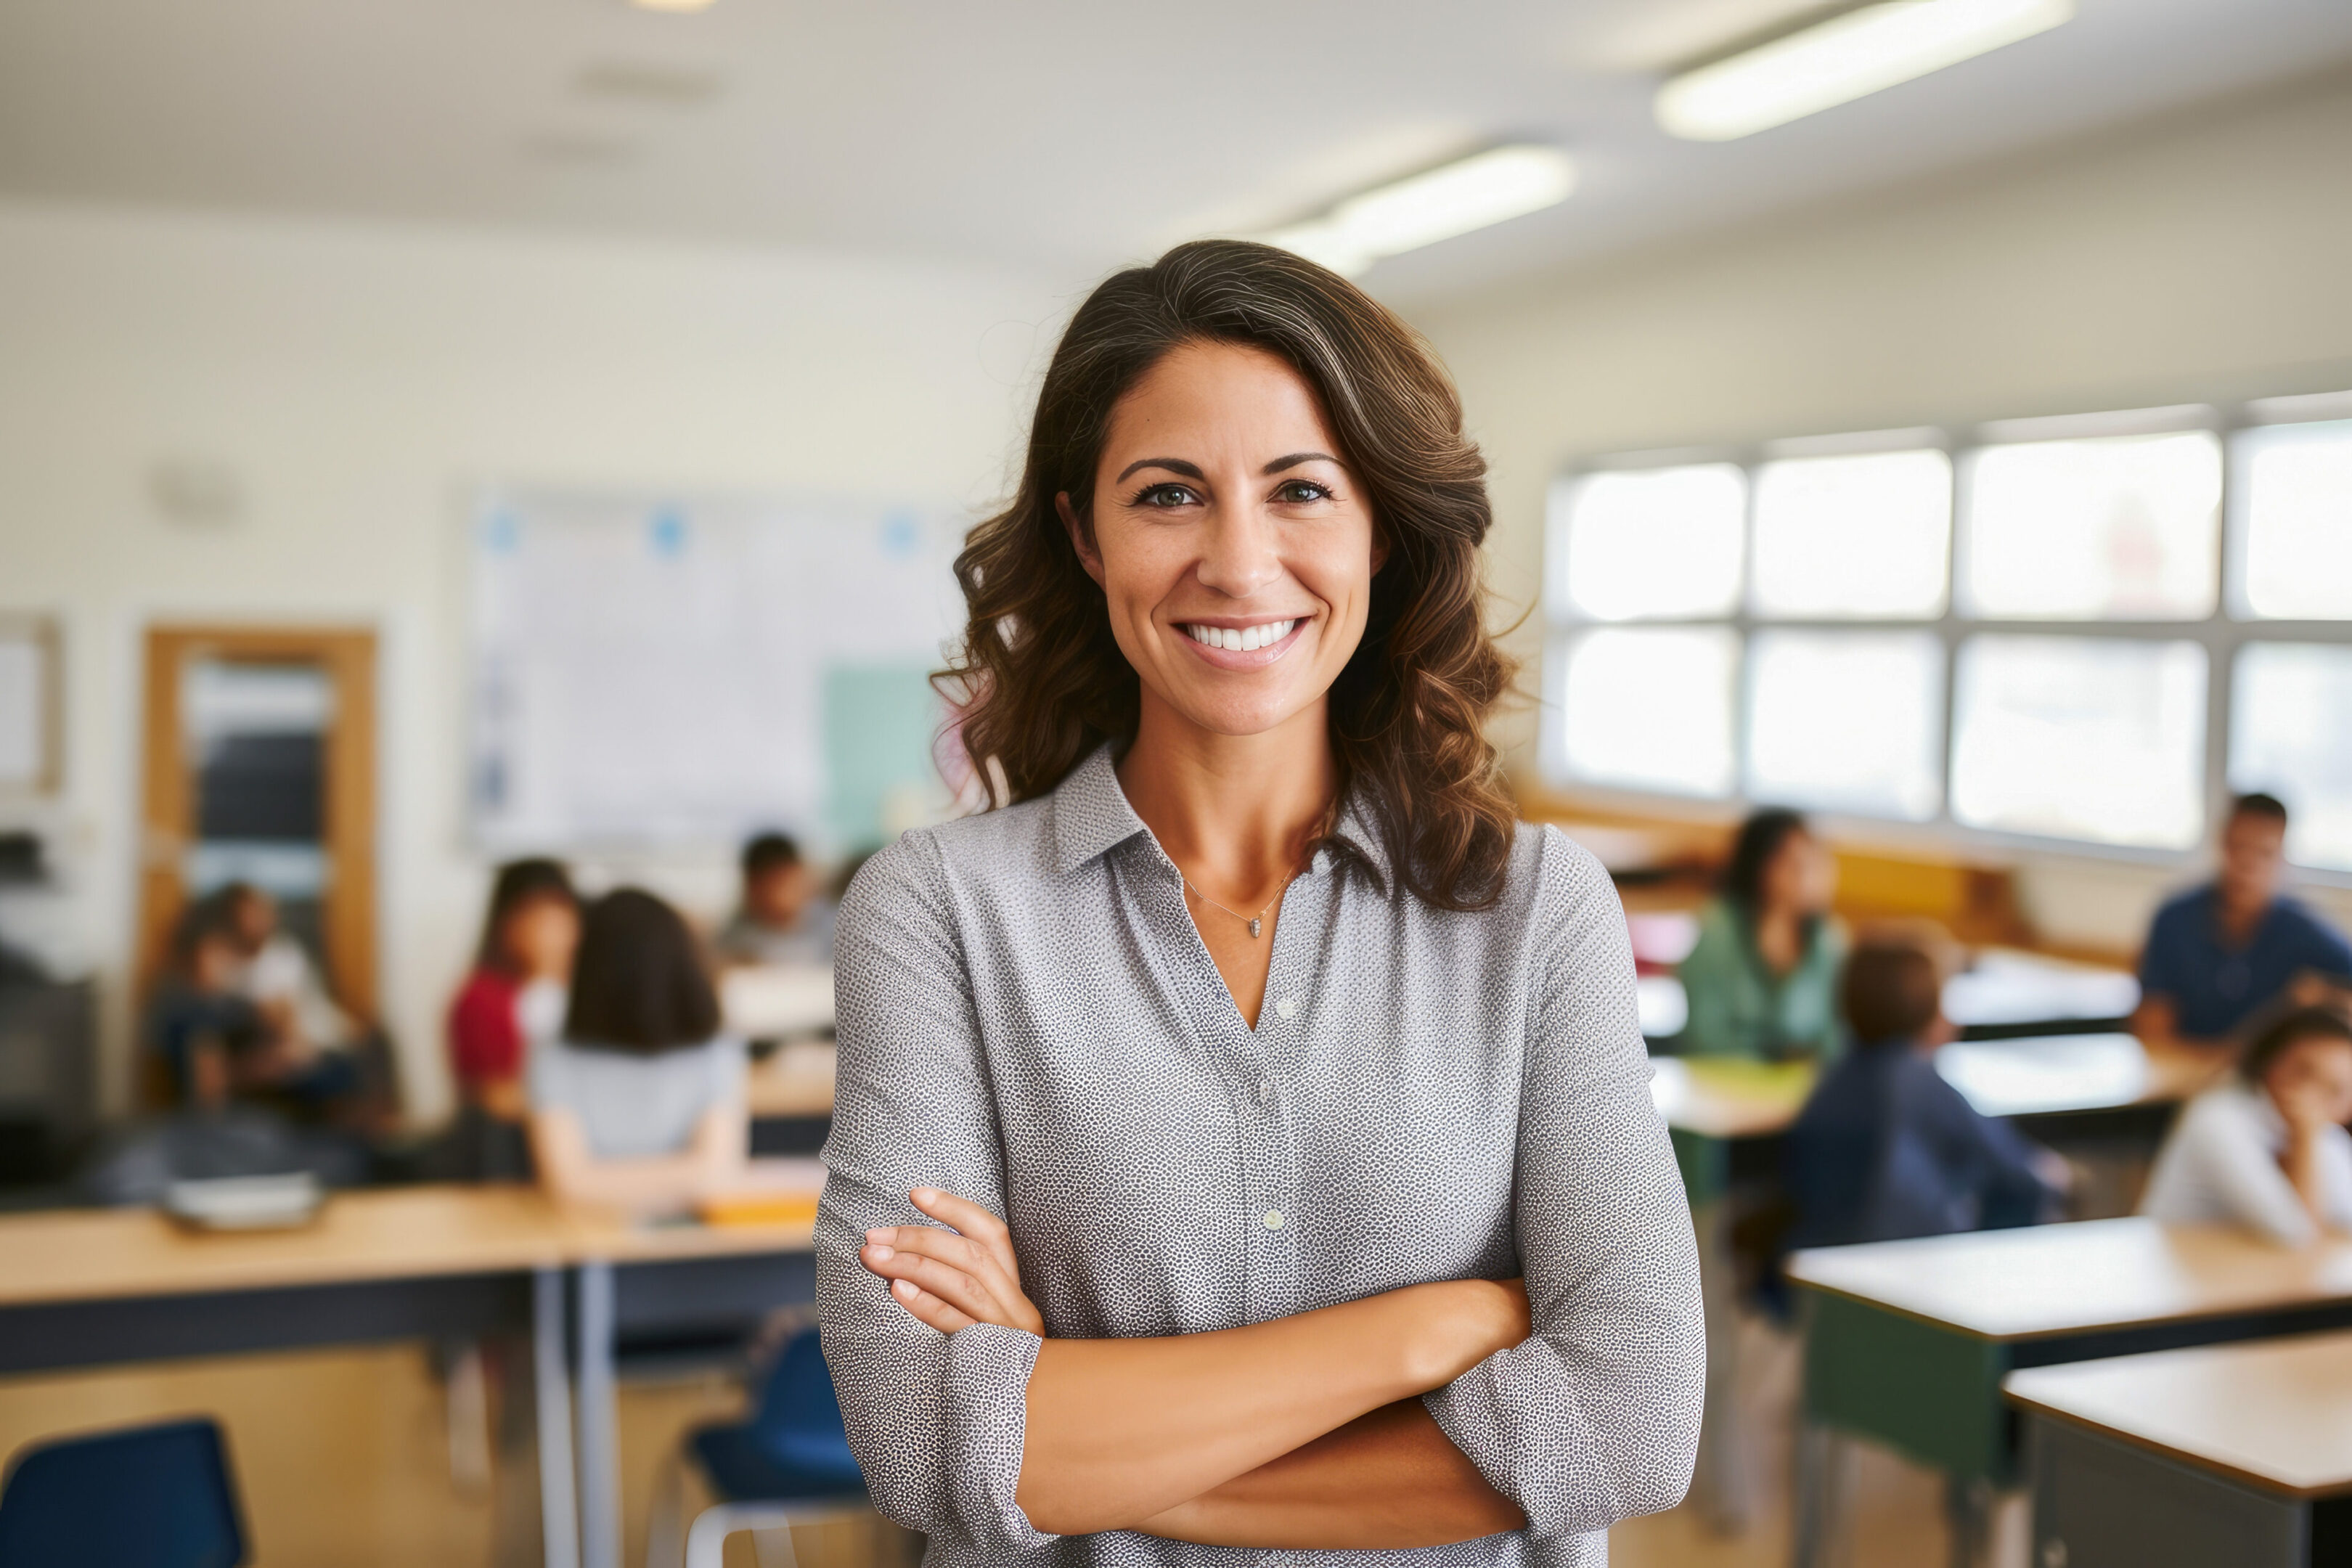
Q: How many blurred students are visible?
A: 9